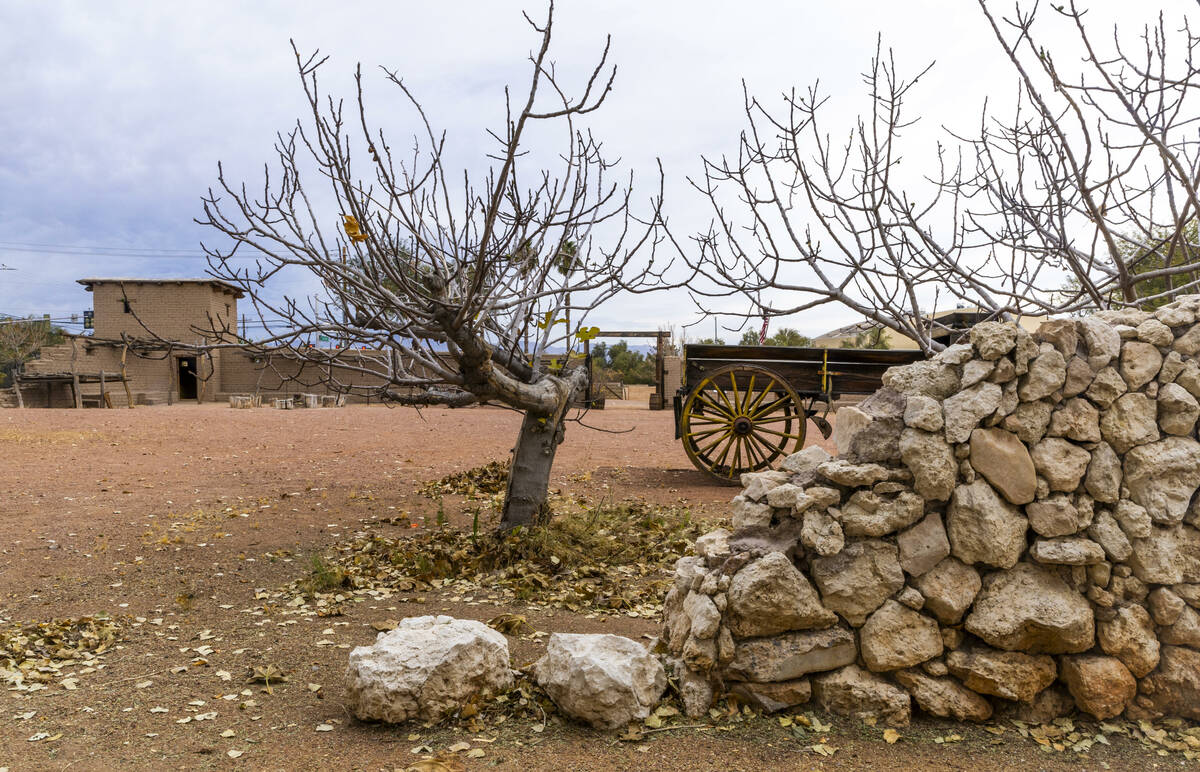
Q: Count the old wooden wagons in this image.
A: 1